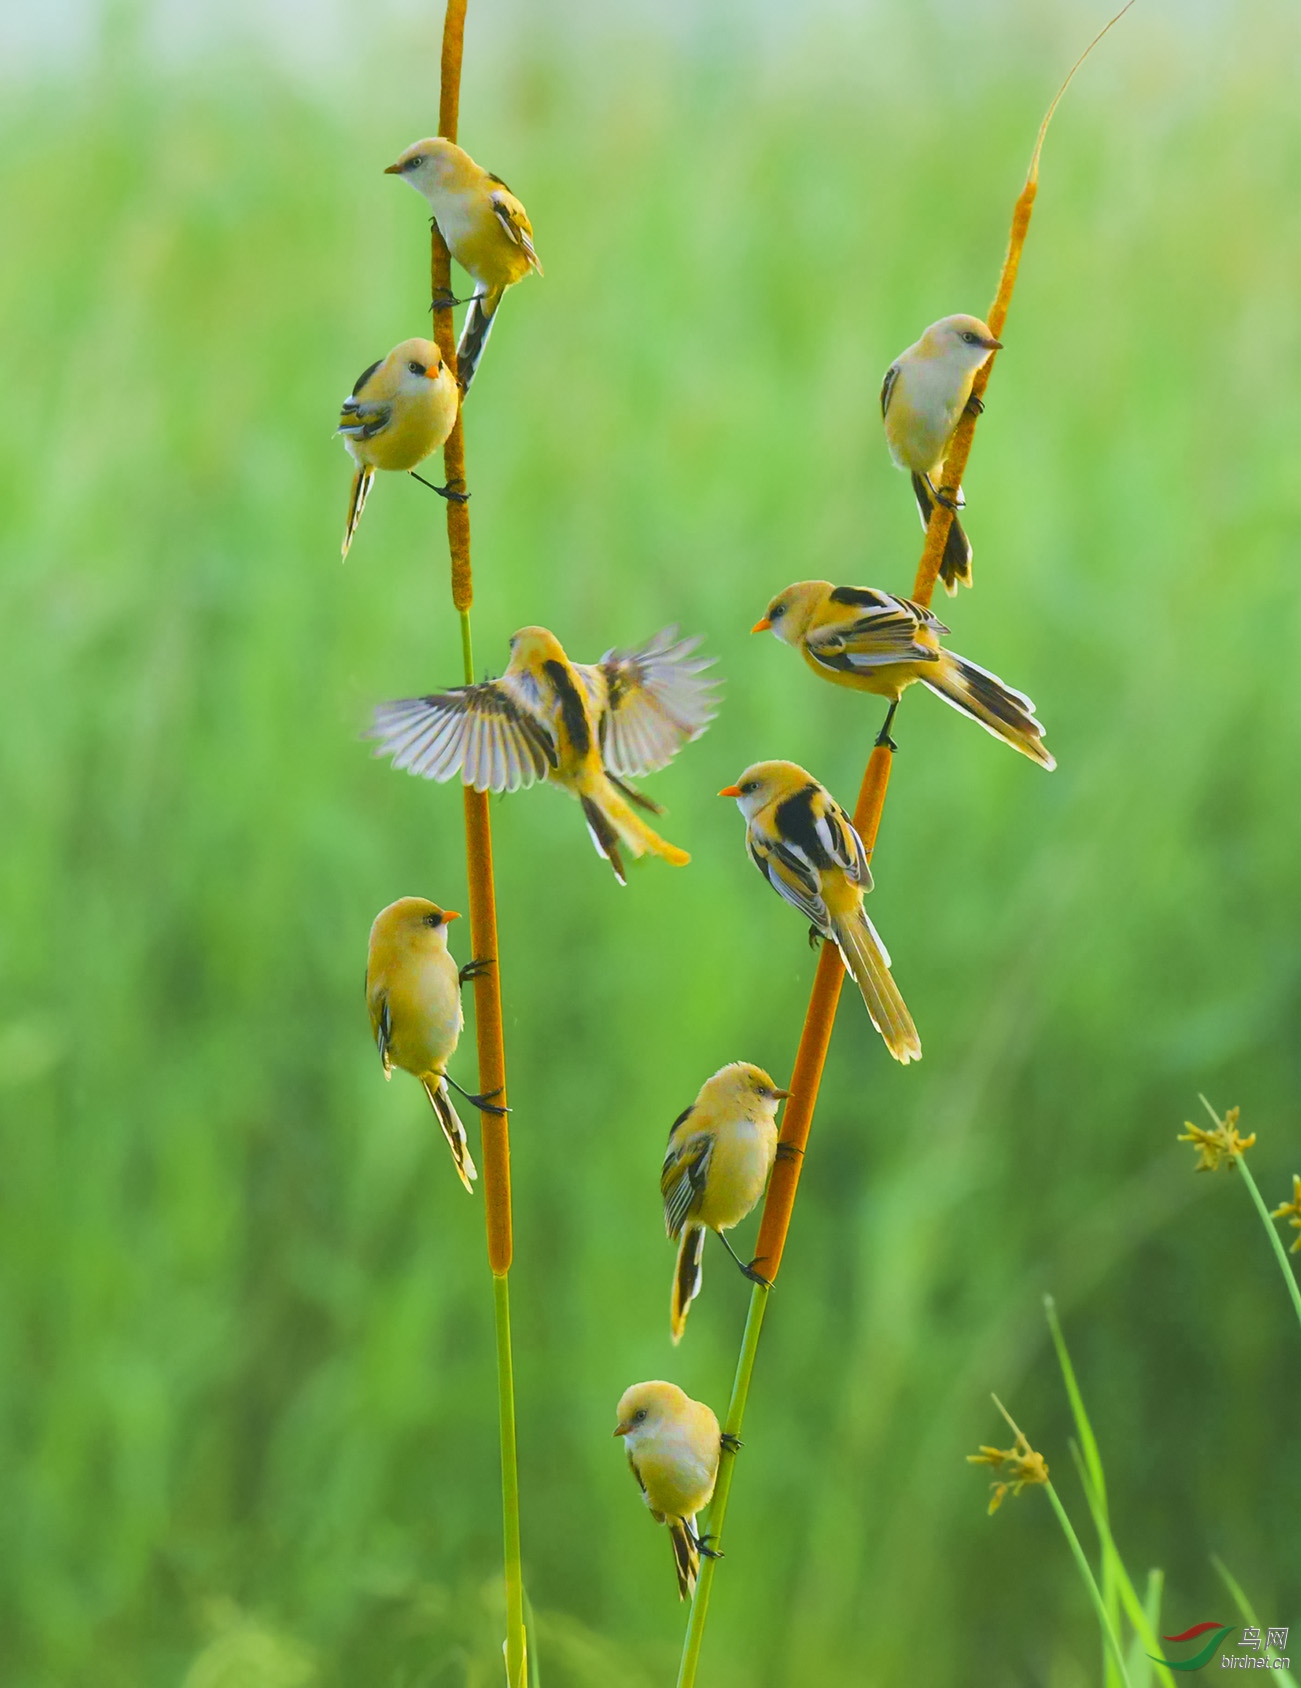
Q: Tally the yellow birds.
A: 9